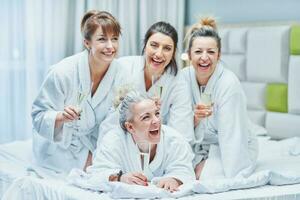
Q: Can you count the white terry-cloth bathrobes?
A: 4